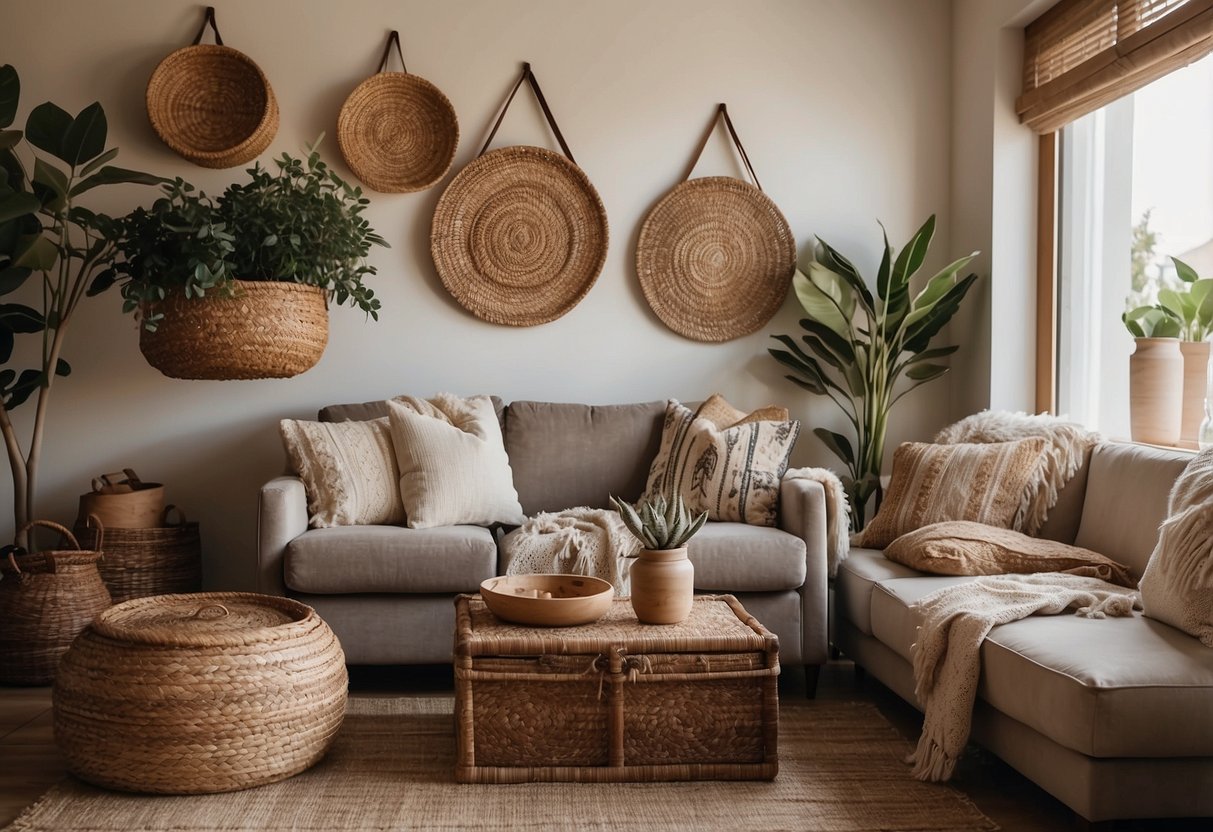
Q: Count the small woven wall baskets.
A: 2